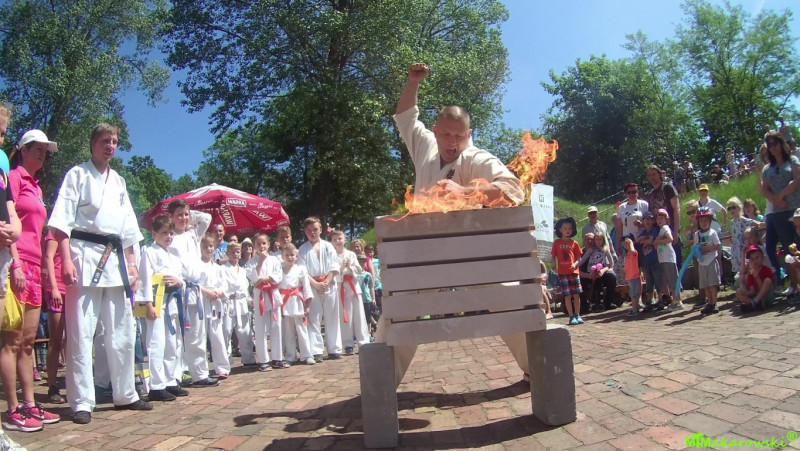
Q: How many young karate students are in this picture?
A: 9